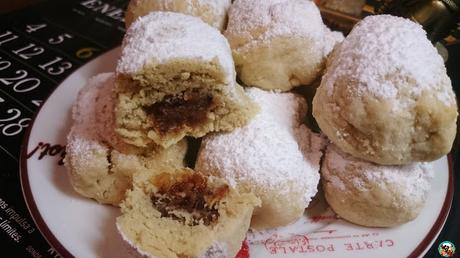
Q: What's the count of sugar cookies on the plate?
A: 8